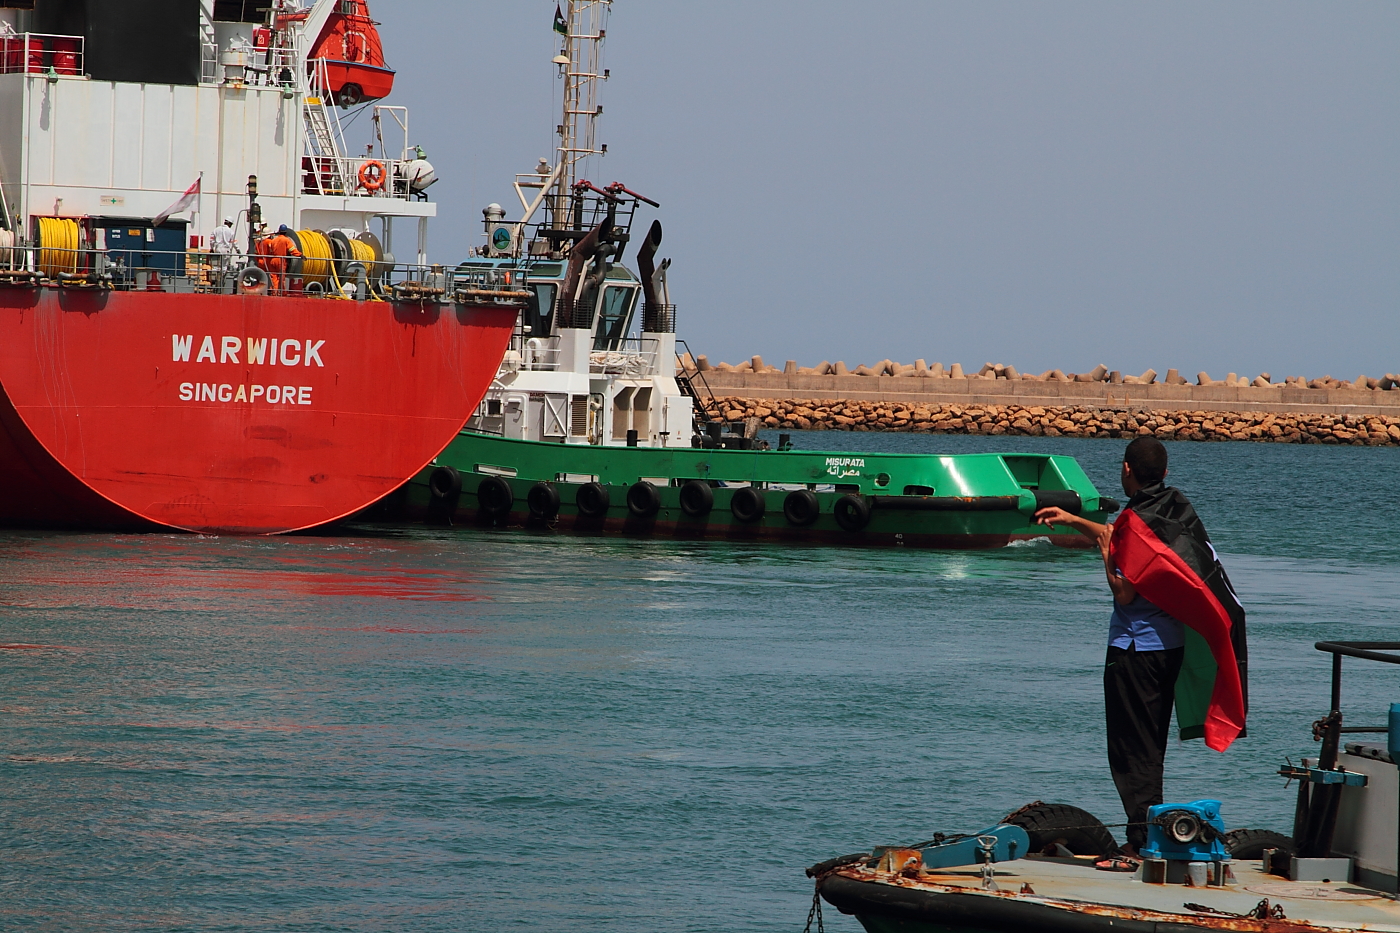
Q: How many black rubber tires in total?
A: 11